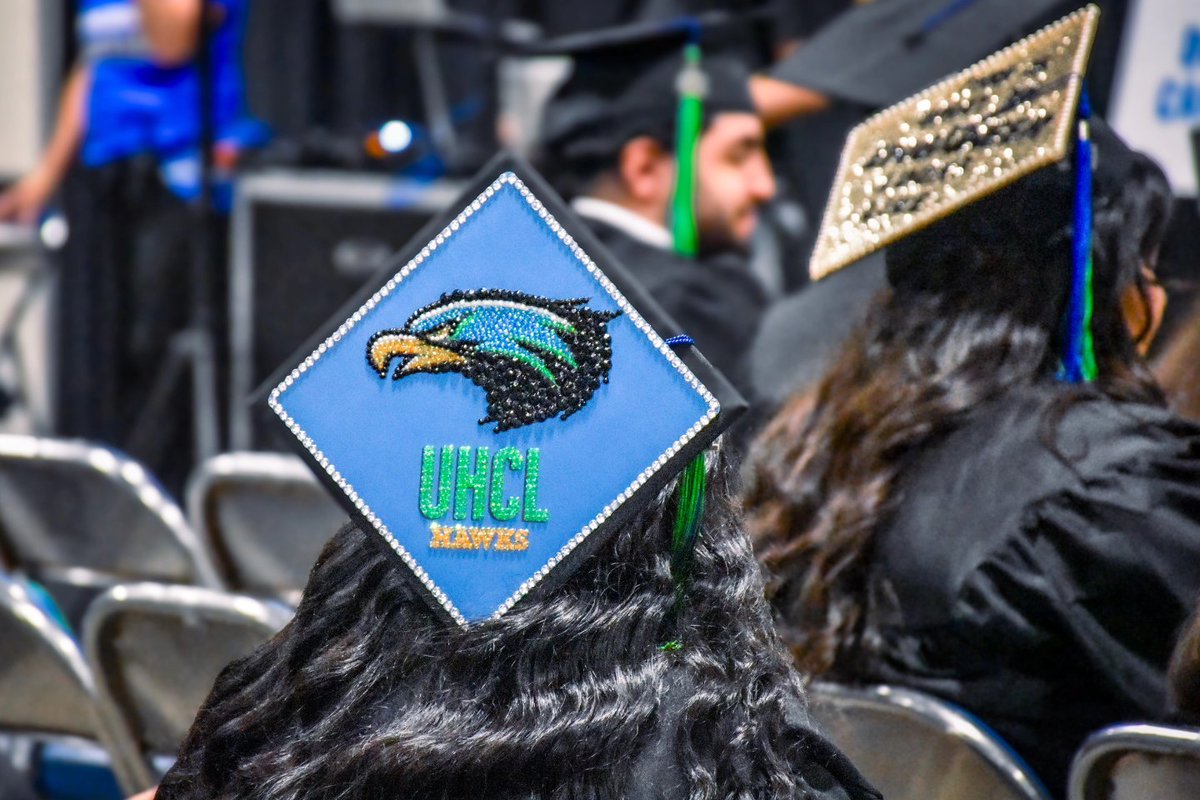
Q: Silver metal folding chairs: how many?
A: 6